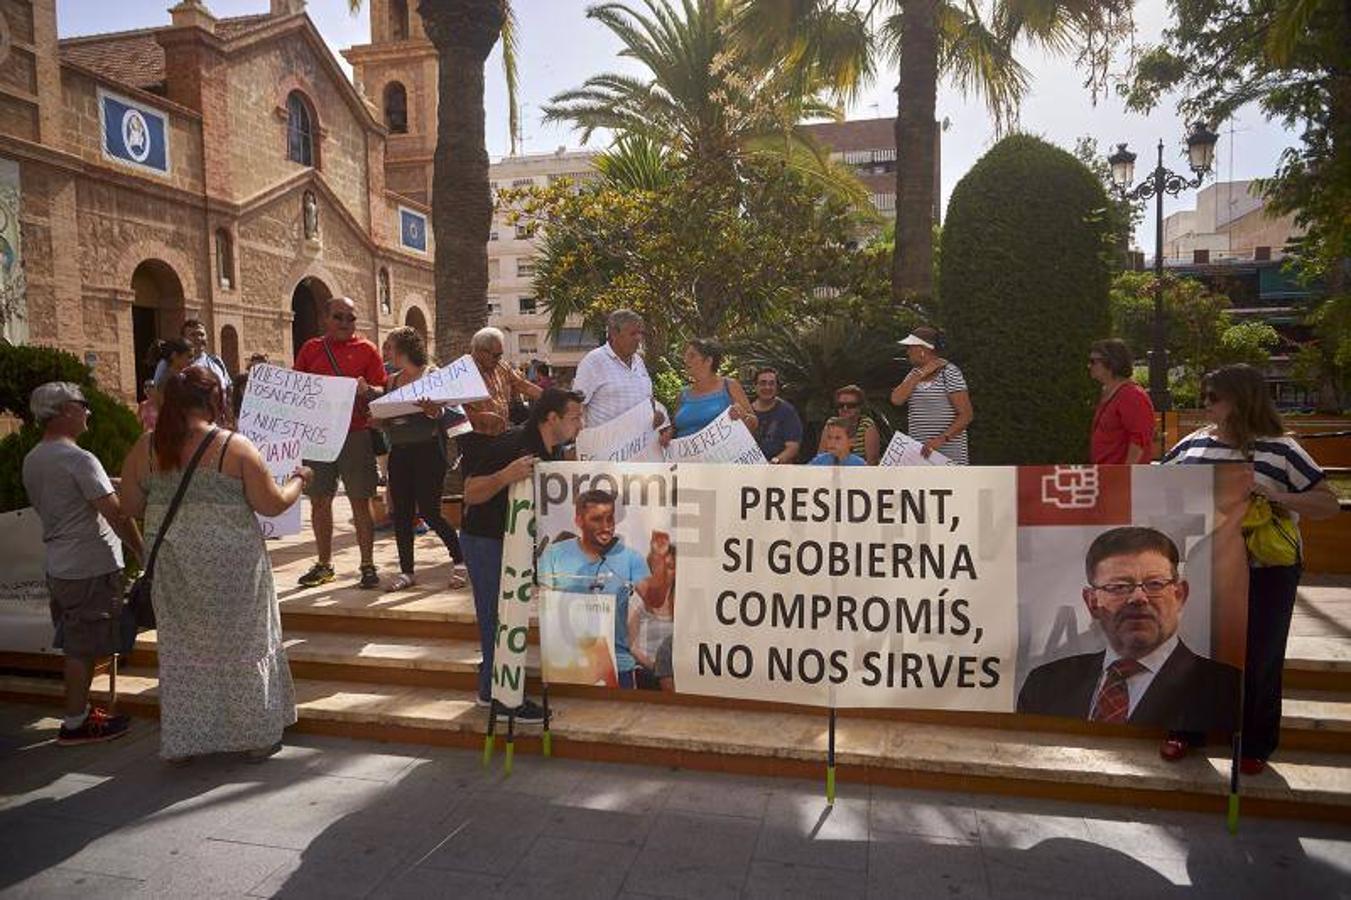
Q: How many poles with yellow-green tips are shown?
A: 5